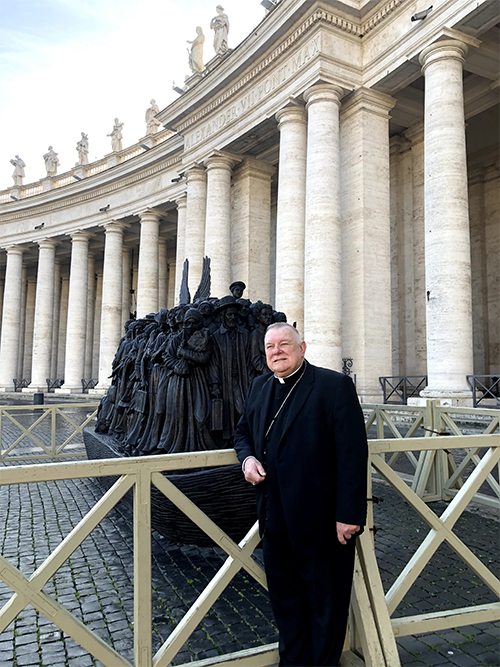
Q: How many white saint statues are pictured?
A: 7